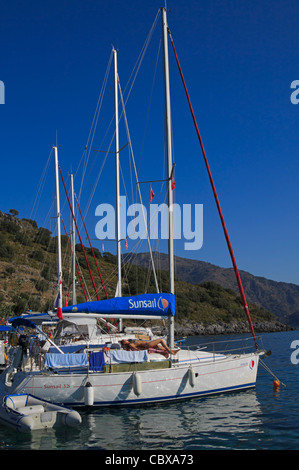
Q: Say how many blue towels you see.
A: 3